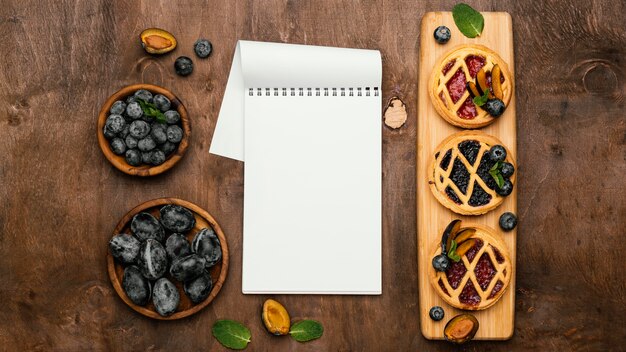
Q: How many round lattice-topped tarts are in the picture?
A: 3